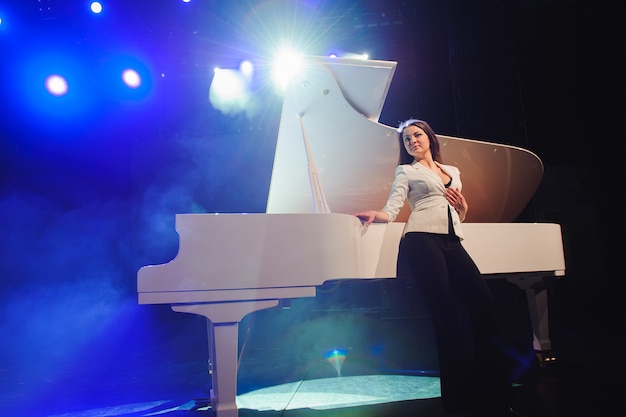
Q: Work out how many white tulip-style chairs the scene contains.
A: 0